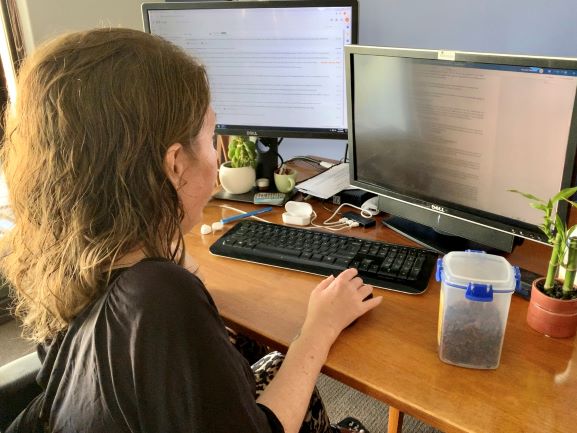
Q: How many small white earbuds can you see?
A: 2